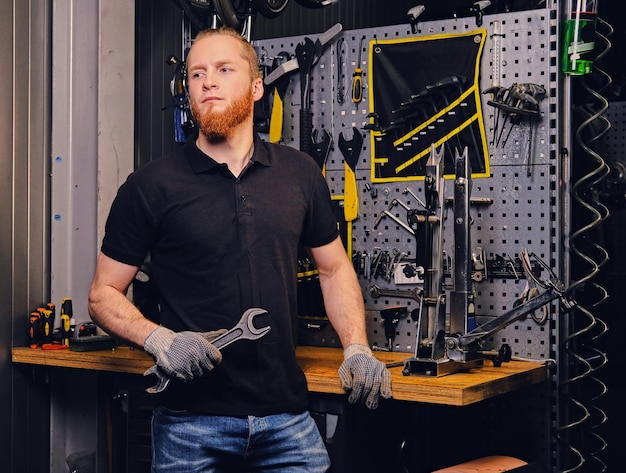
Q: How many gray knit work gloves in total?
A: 2